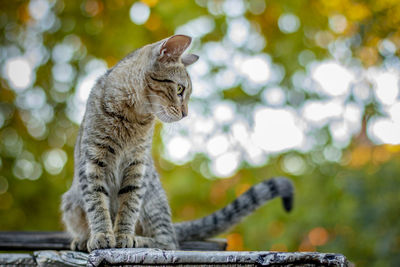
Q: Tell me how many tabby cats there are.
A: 1